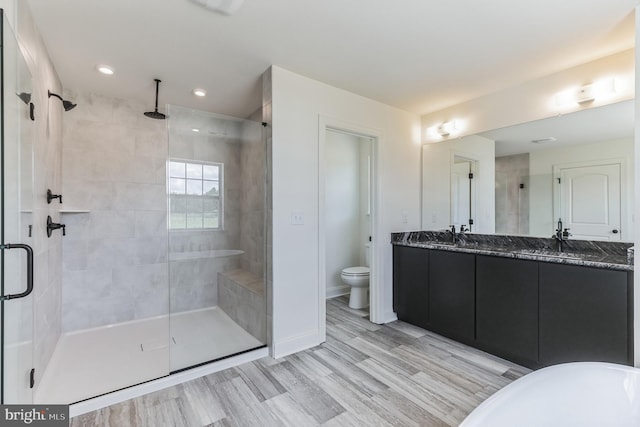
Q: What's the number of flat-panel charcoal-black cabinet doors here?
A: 4